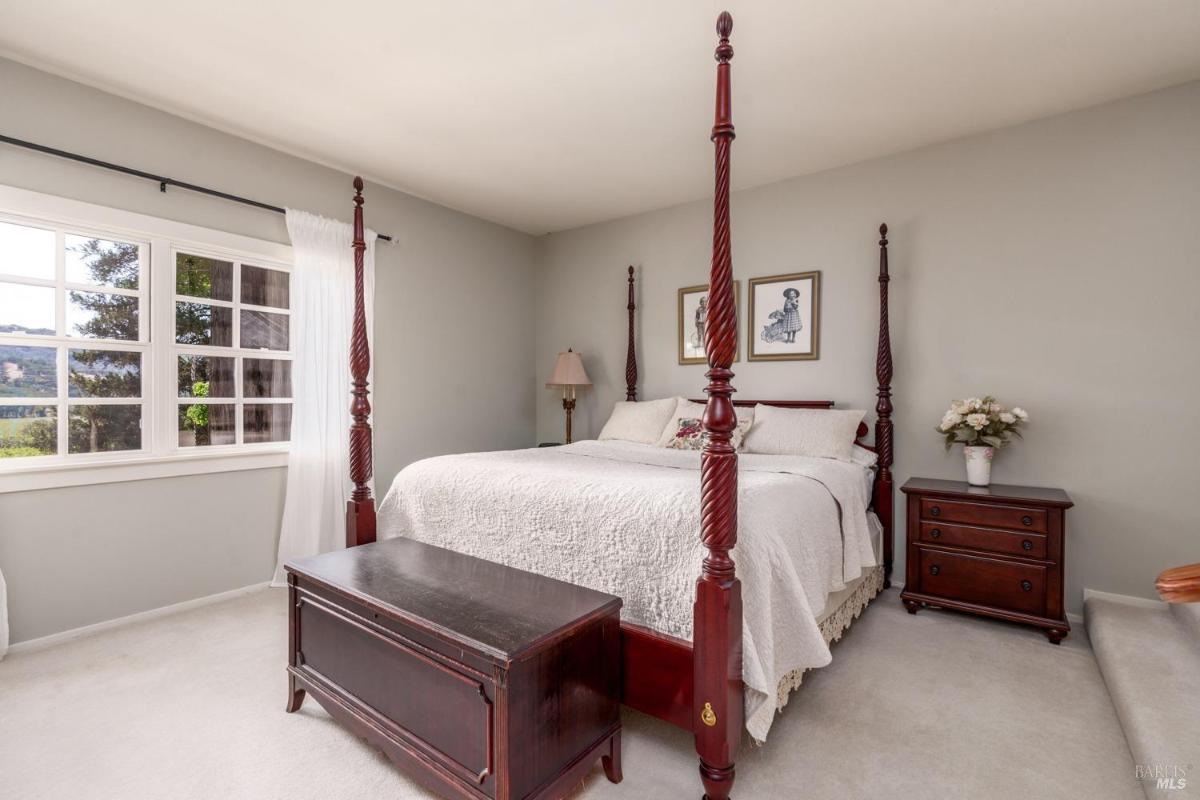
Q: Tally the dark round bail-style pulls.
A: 6